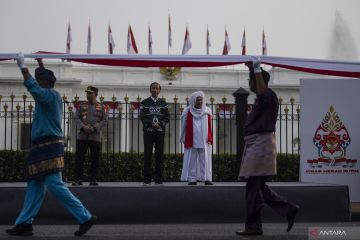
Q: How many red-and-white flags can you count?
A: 11